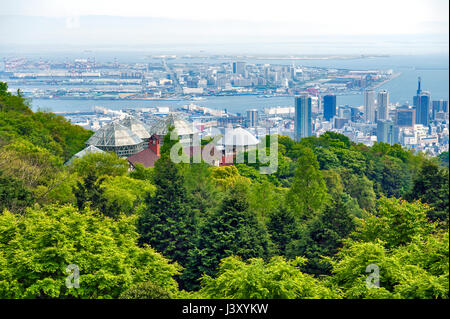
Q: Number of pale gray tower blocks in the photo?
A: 2